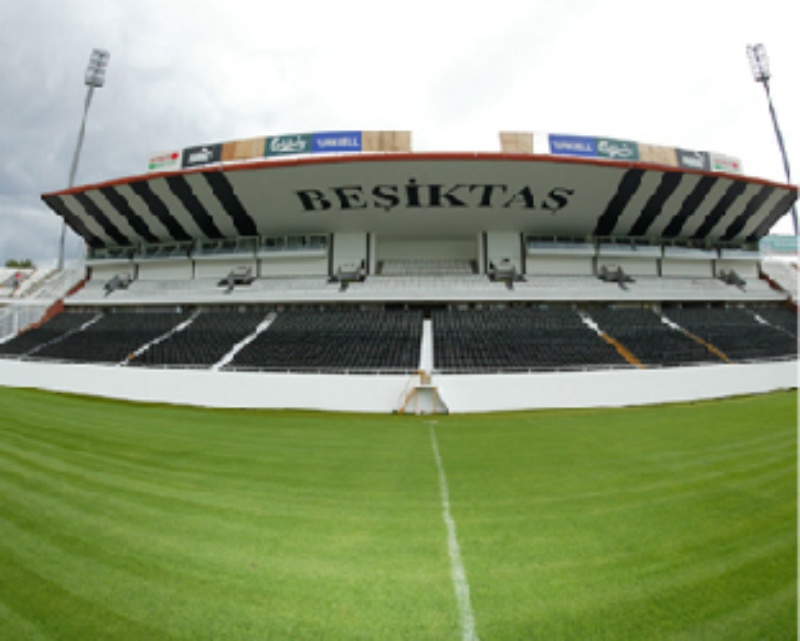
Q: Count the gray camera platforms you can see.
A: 6